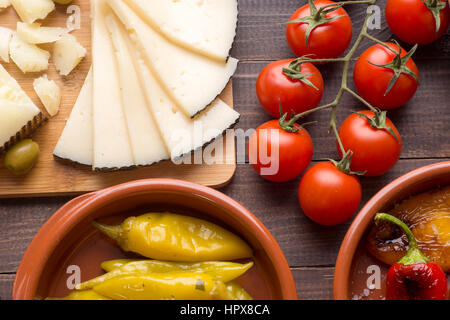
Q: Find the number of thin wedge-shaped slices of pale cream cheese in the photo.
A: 6